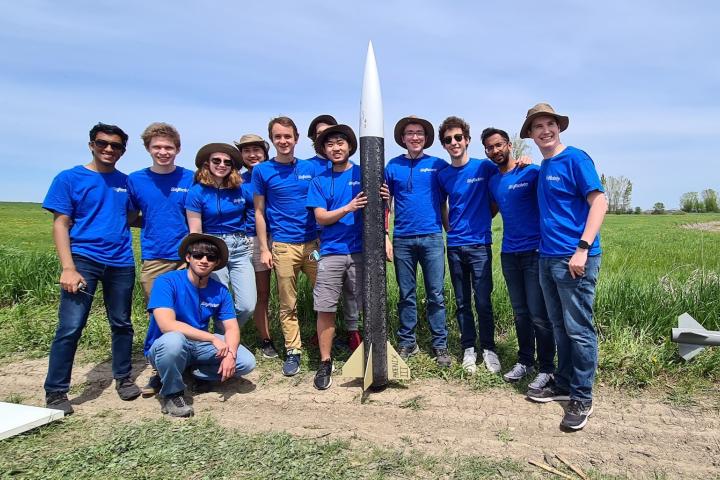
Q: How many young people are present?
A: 12